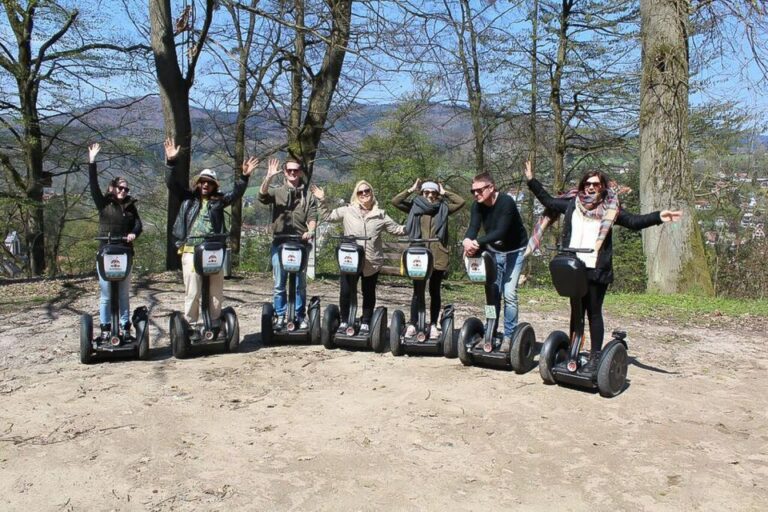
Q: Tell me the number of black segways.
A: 7